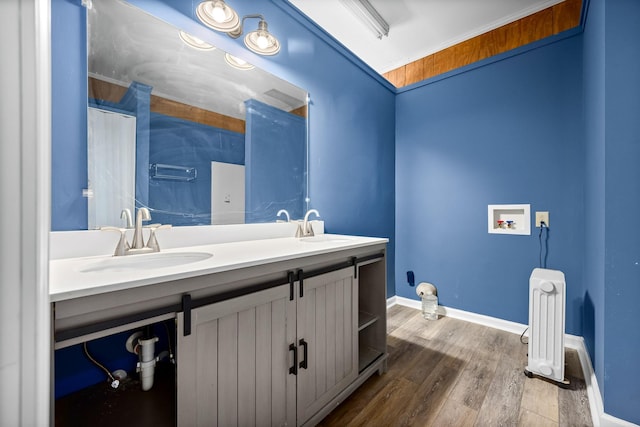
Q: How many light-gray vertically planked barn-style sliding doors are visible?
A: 2